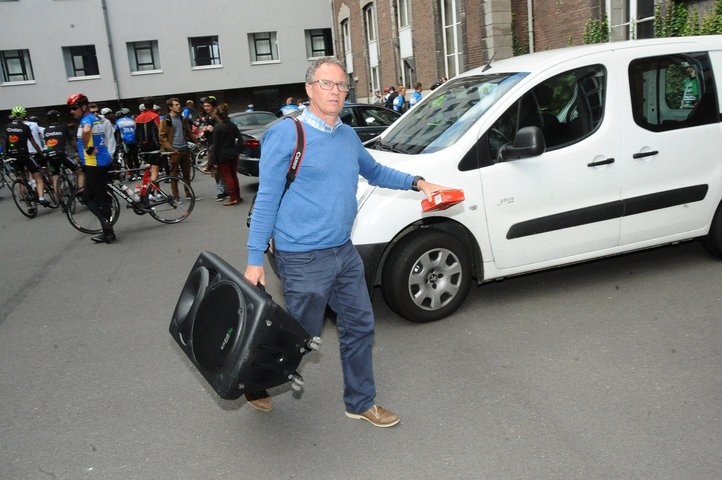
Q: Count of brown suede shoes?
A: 2